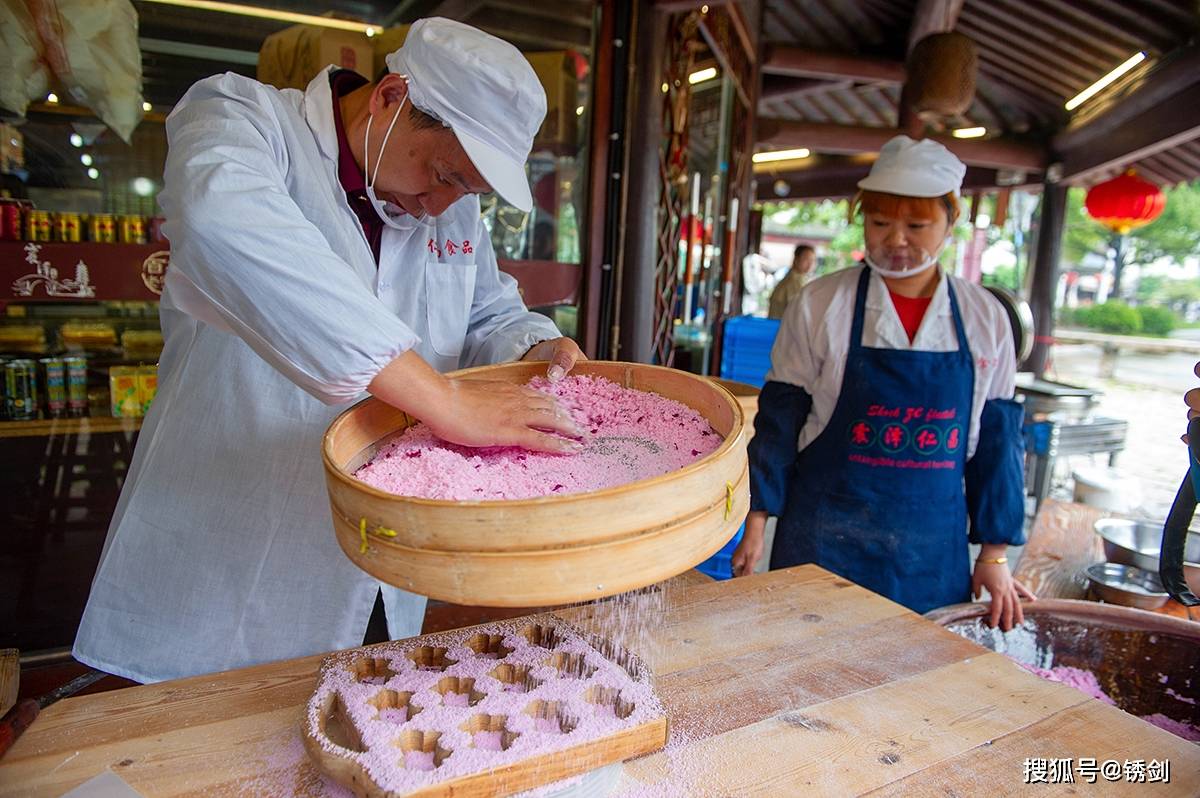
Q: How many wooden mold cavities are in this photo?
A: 12